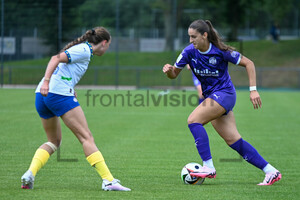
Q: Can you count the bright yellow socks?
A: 2